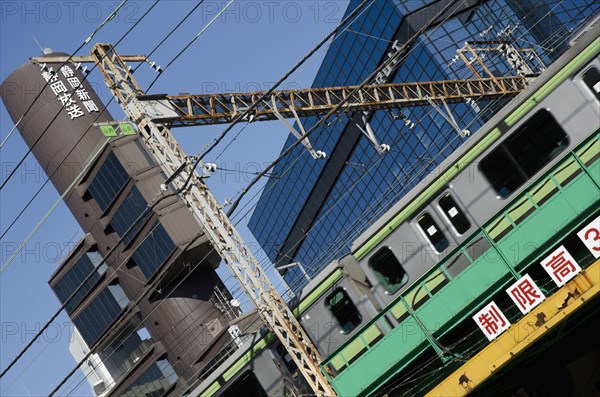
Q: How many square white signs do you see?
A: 4